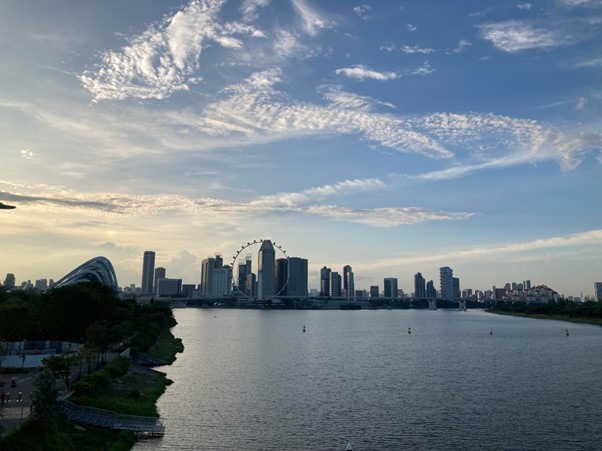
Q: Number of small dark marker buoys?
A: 4